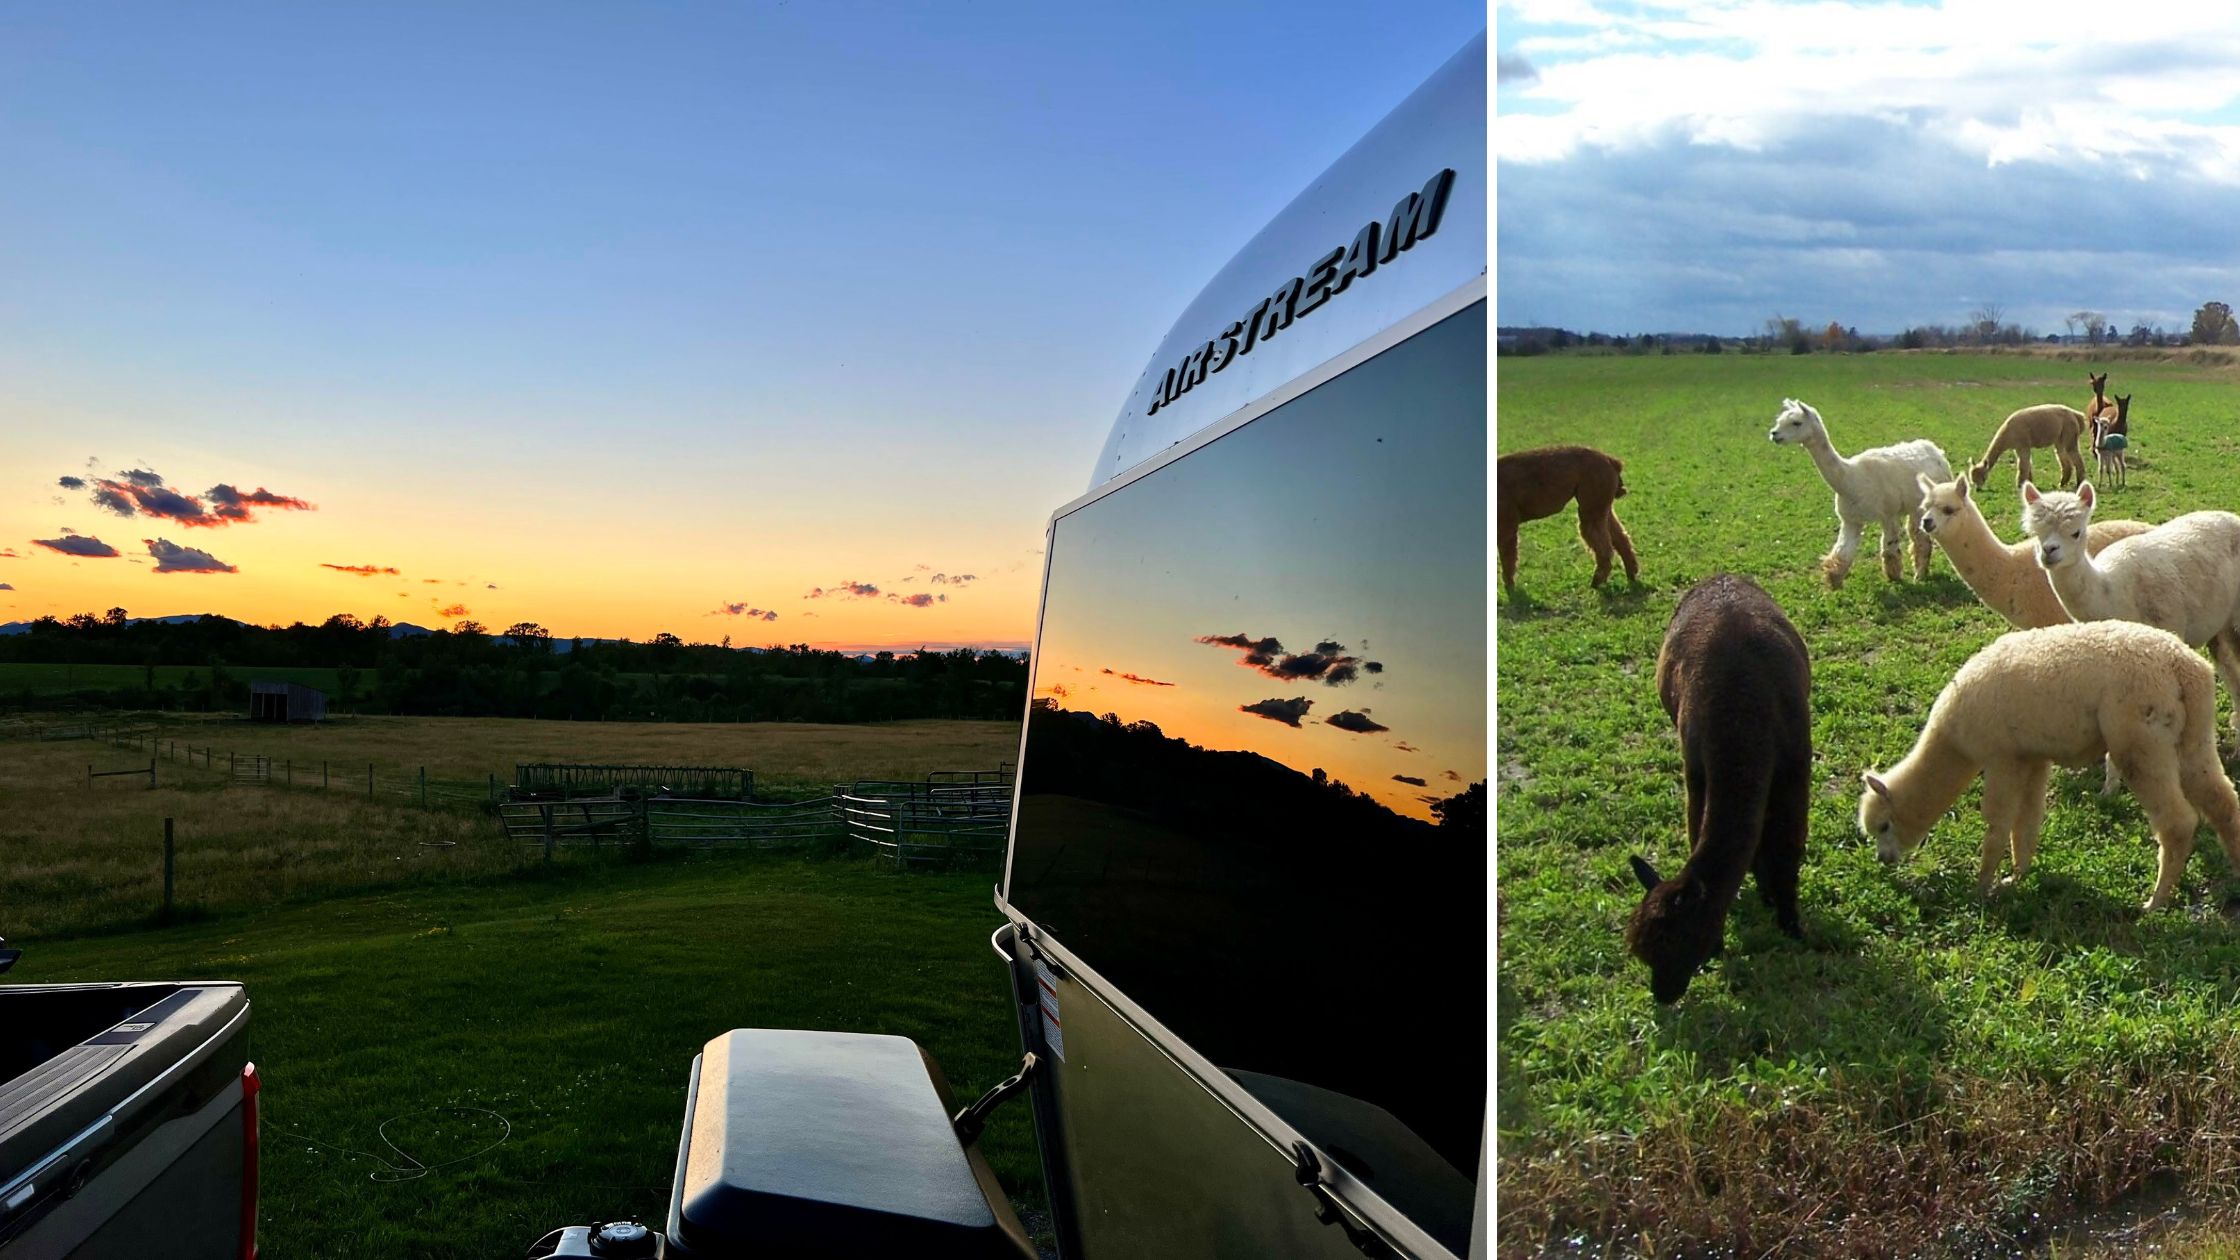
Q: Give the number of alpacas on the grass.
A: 10